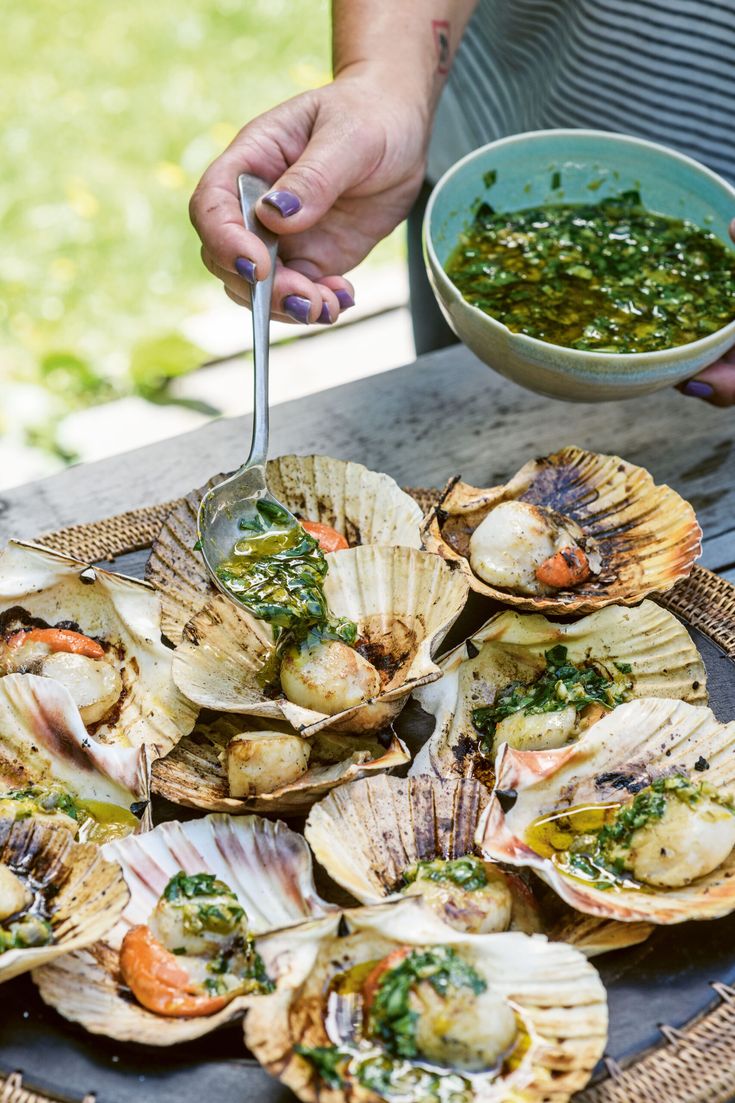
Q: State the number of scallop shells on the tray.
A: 12